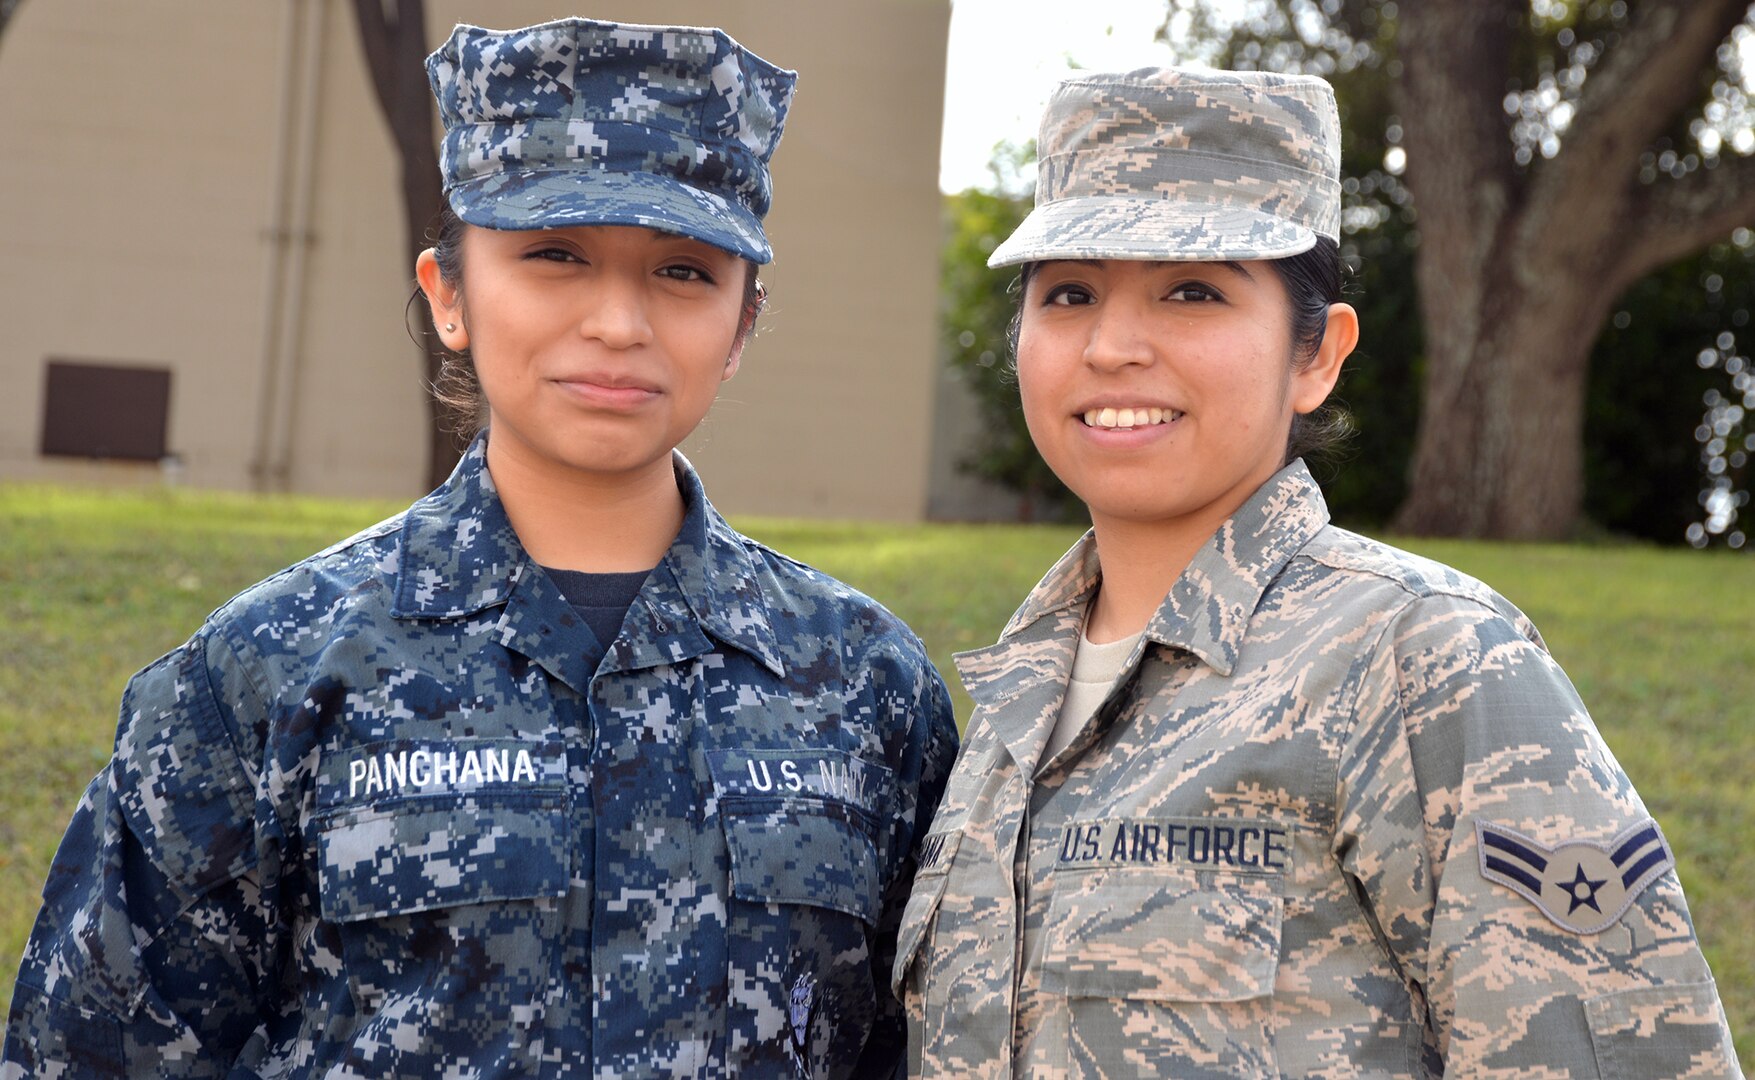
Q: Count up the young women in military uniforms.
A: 2